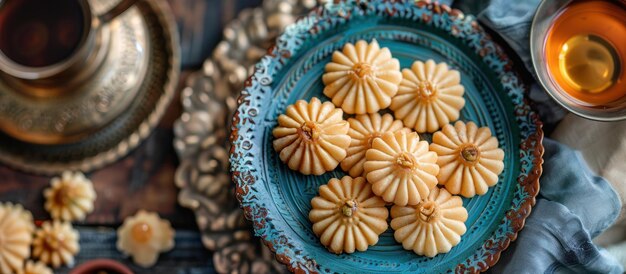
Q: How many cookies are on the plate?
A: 8